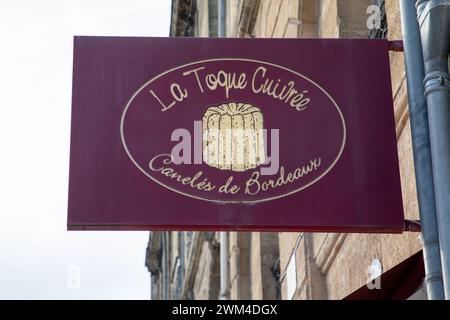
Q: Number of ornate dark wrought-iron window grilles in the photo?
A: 1